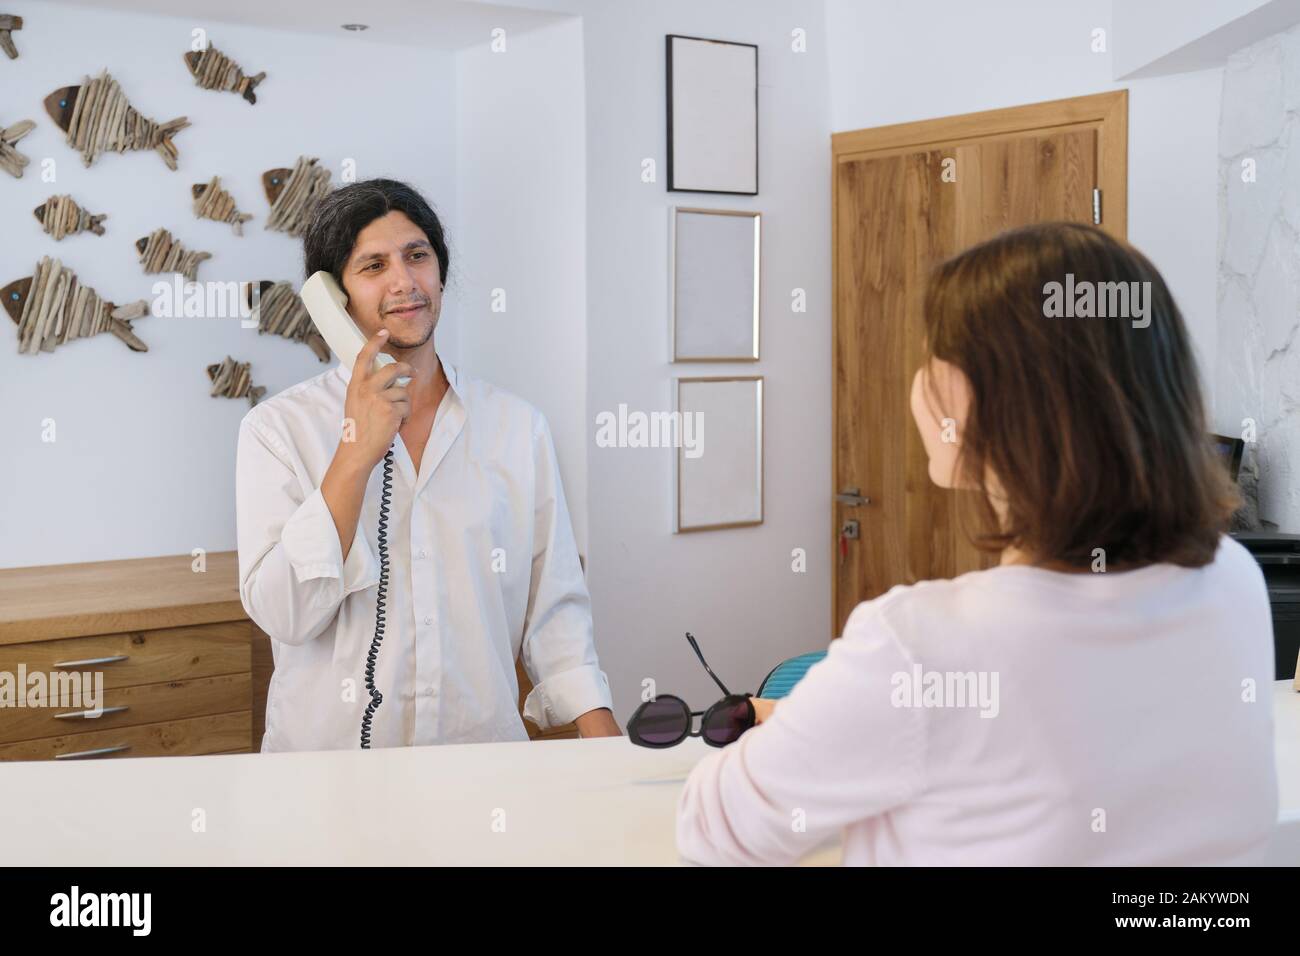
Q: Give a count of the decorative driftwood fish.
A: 11